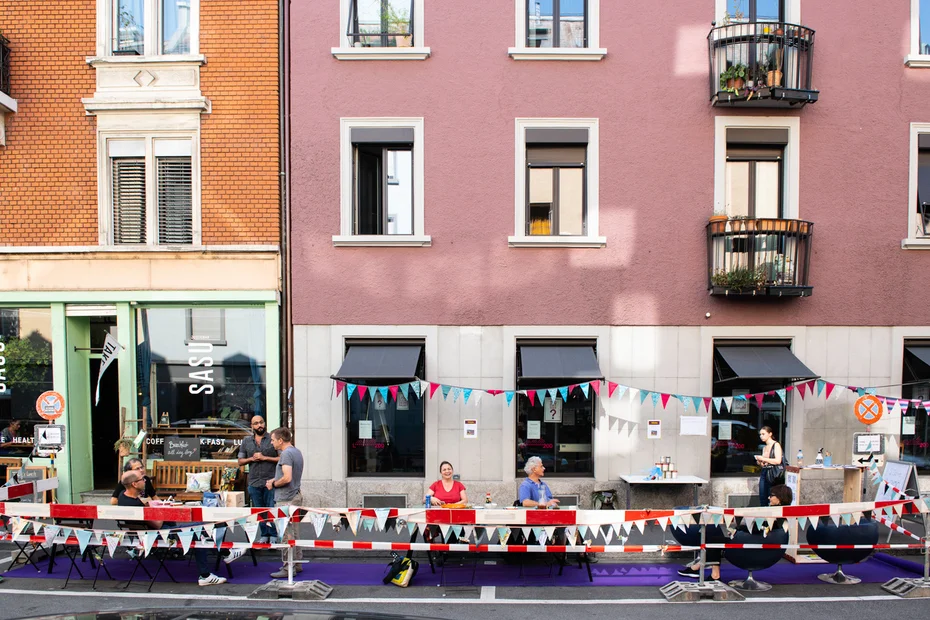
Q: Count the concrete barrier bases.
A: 3